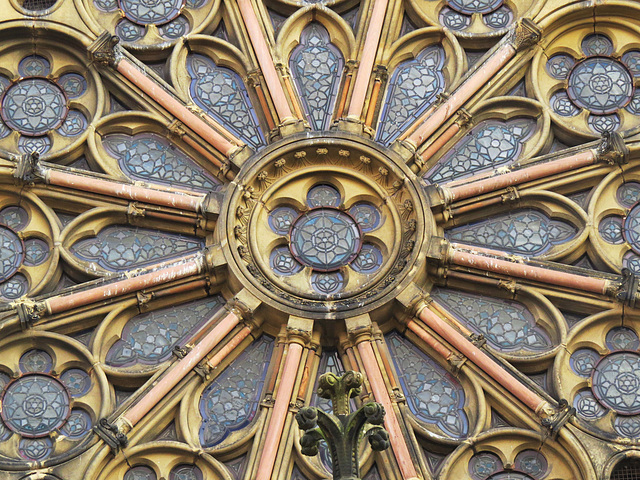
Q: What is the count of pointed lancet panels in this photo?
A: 12